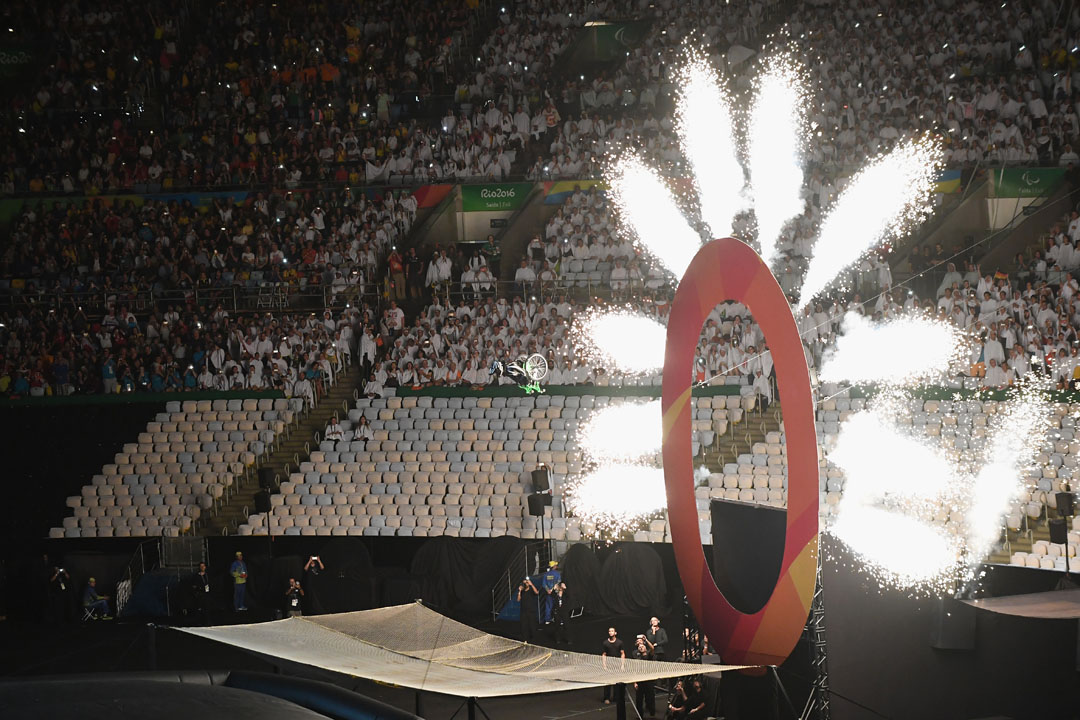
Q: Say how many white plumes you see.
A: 11